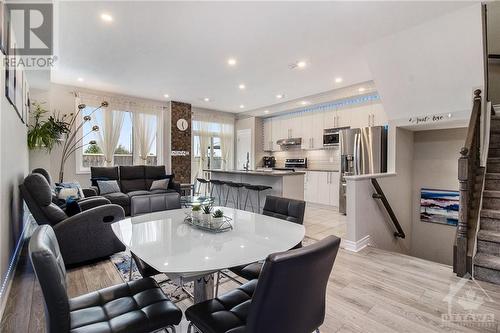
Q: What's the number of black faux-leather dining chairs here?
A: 4